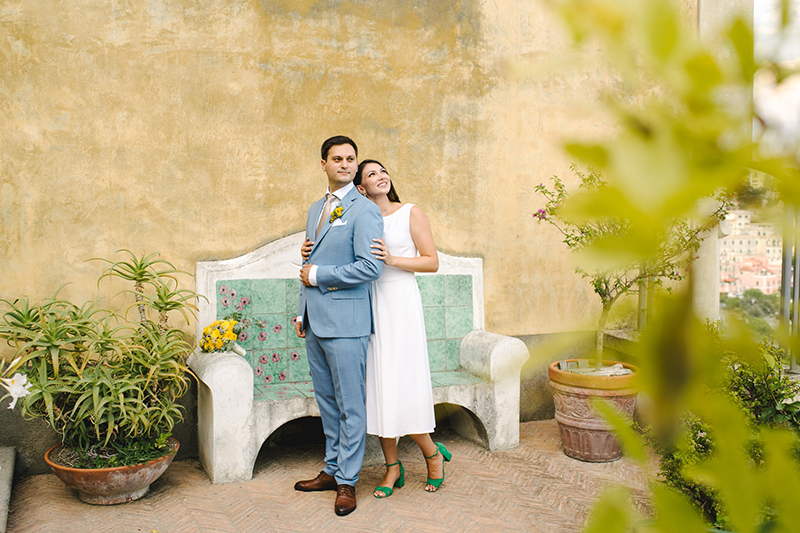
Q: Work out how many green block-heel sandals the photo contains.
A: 2